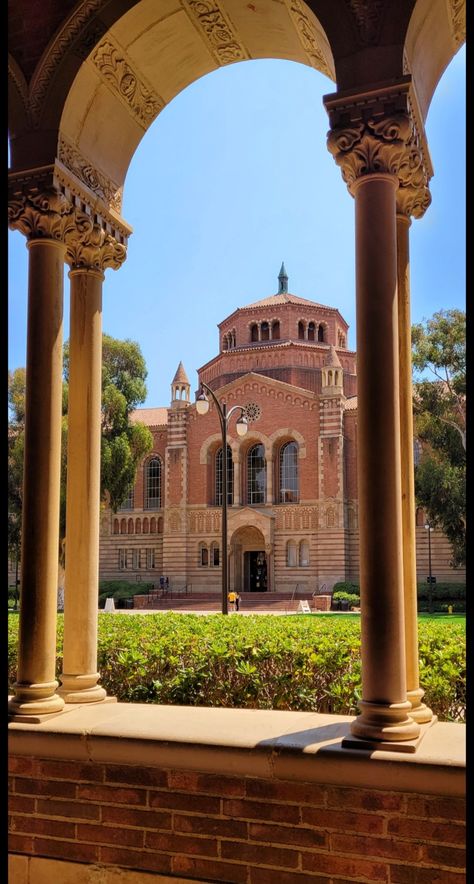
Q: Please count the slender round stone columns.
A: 4